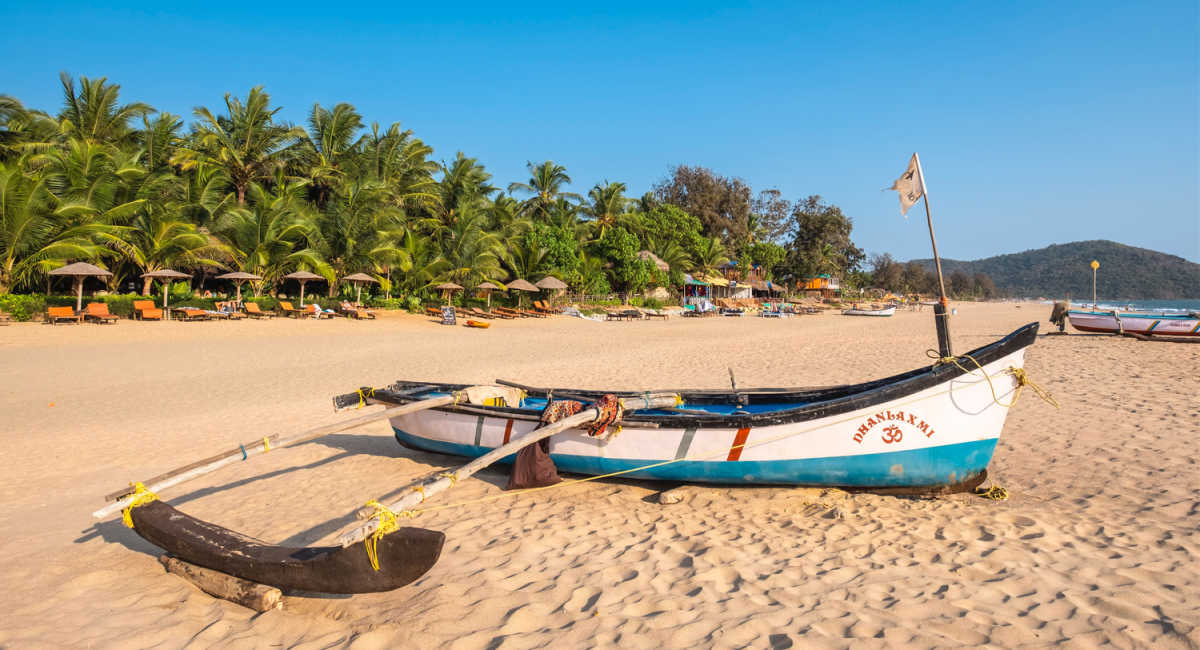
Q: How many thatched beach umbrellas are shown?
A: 9